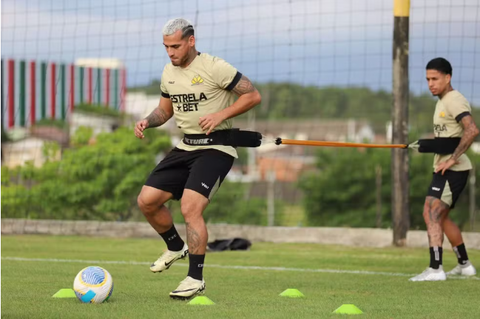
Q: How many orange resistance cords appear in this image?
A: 1